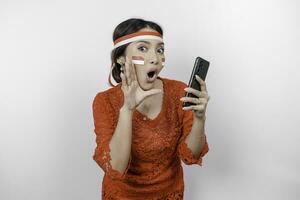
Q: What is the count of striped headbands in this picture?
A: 1